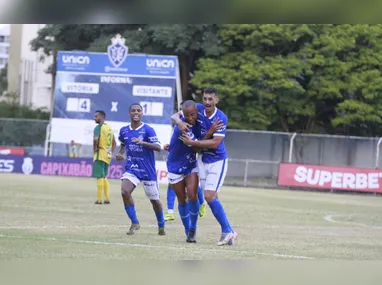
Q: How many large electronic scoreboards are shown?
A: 1